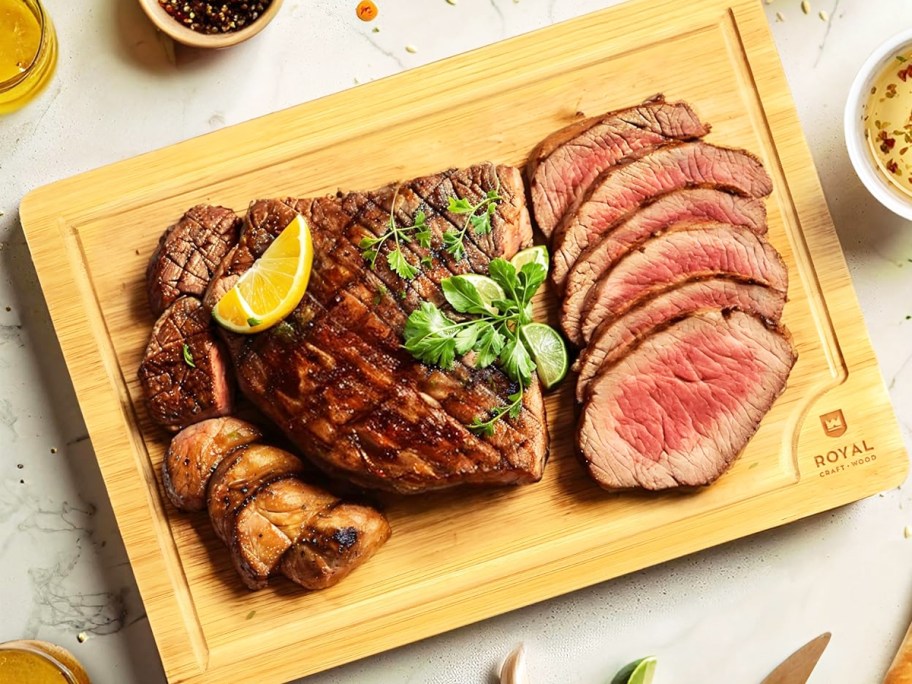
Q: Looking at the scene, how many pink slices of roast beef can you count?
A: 6